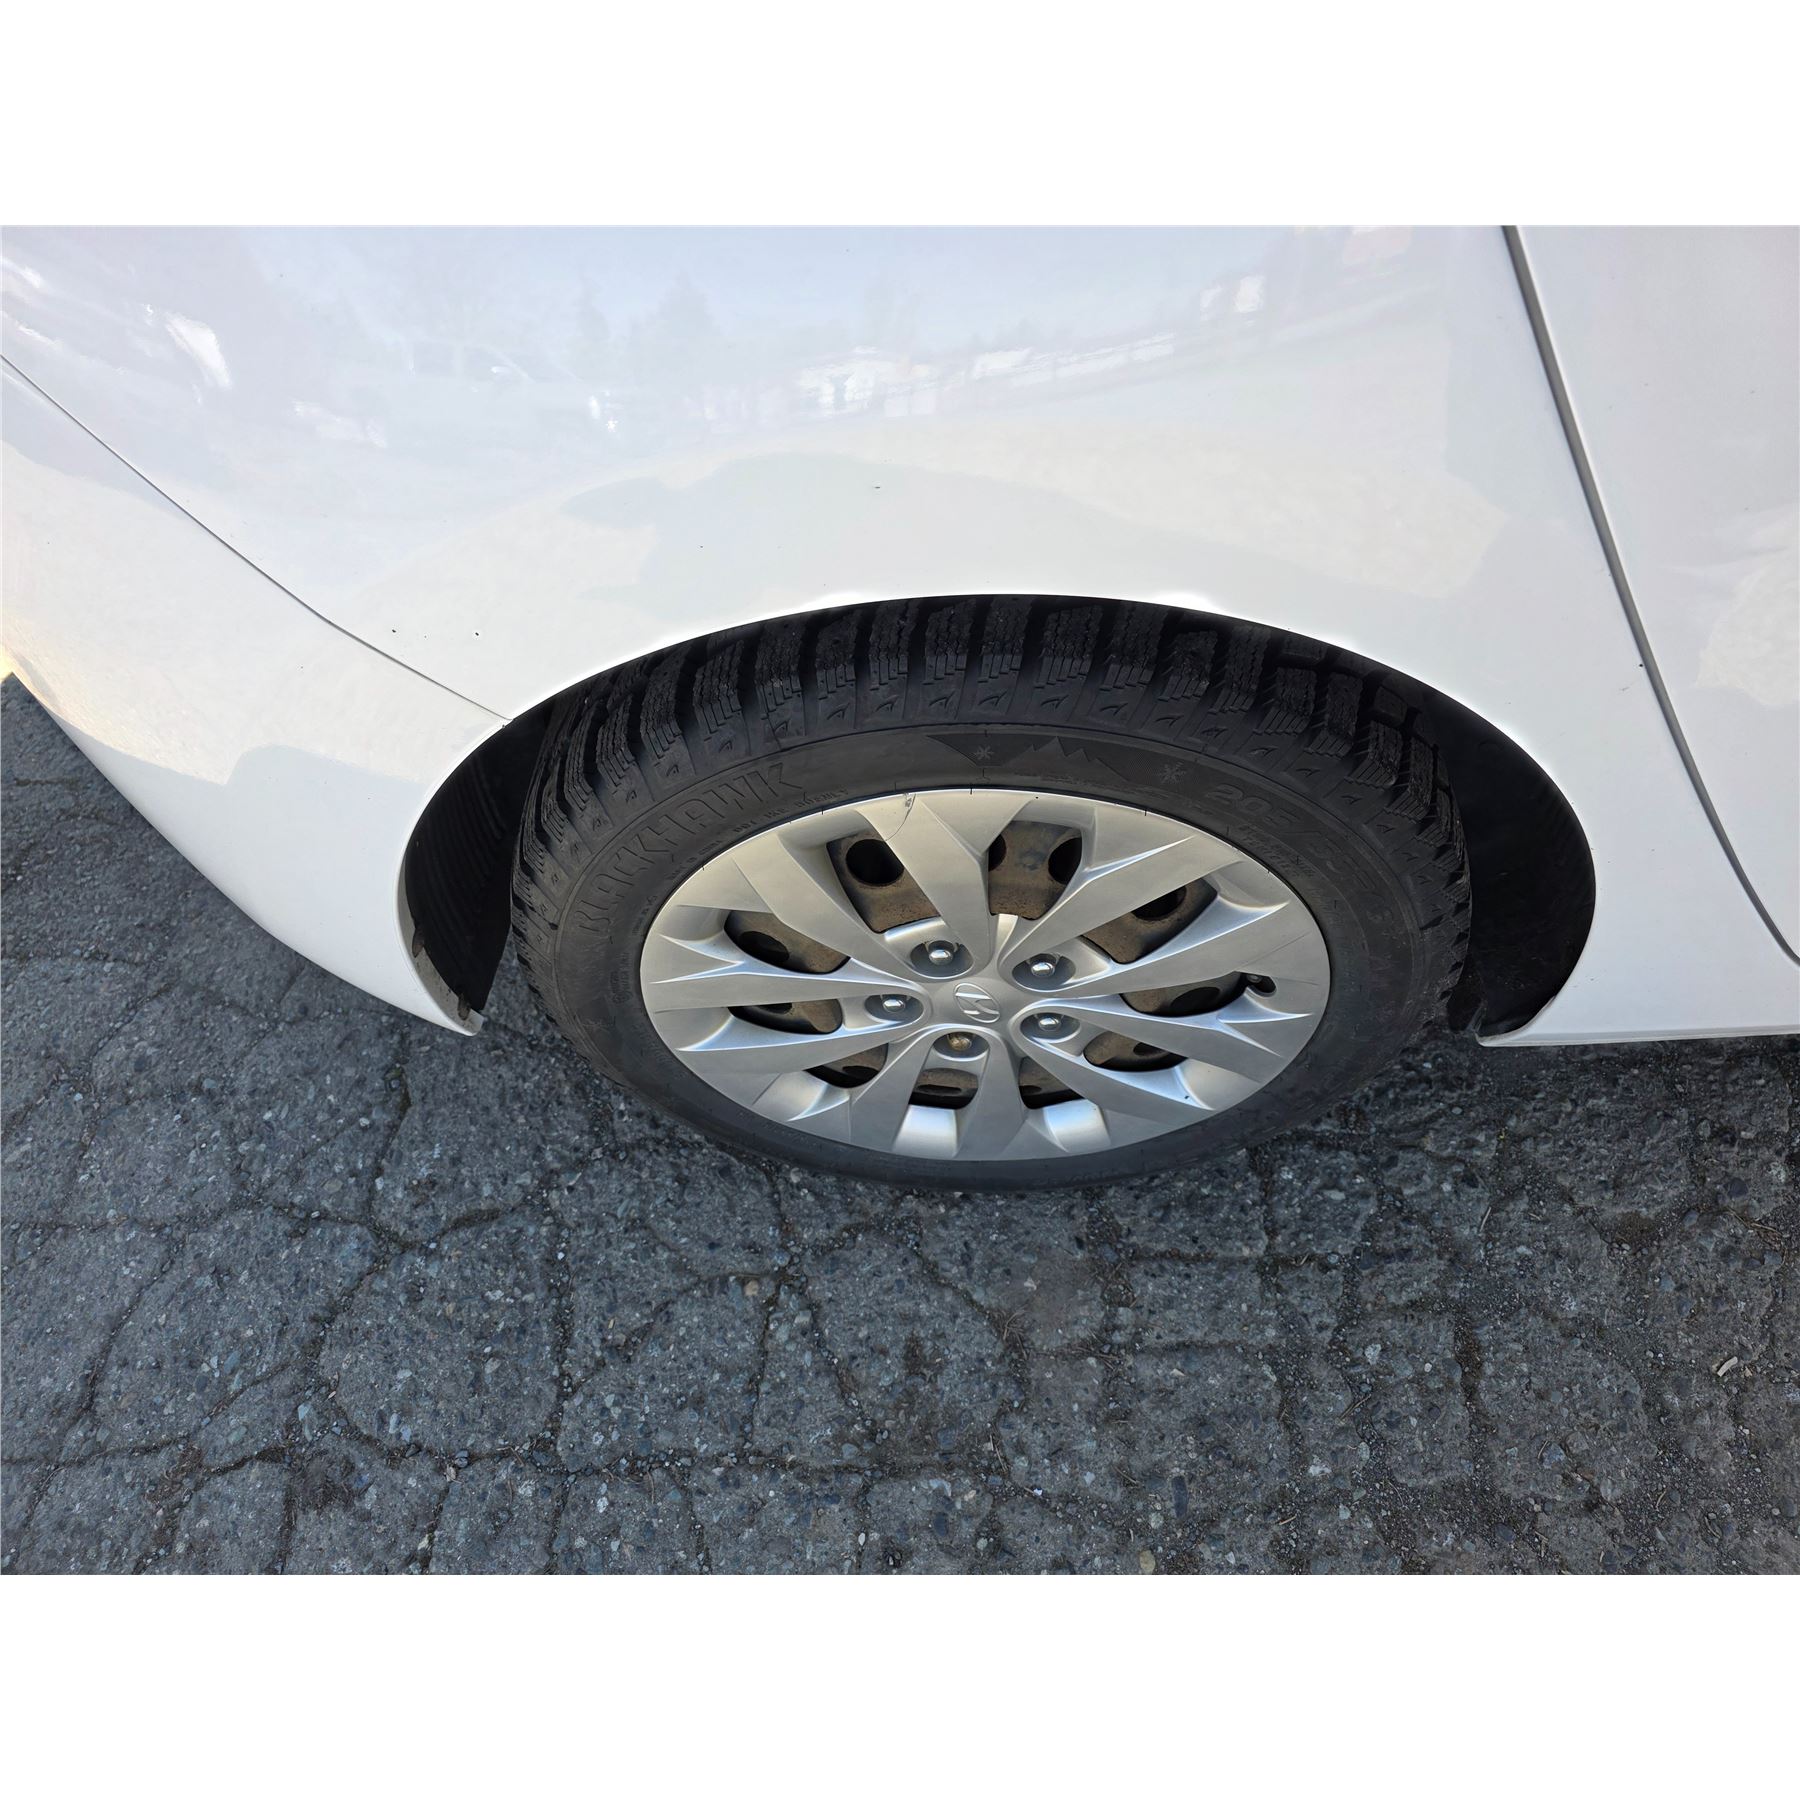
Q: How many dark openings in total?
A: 10